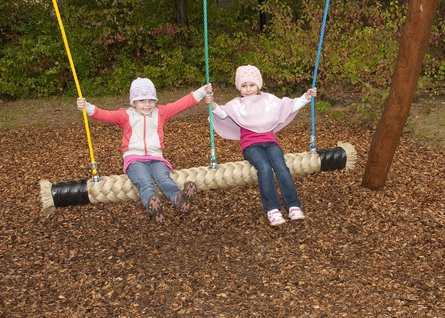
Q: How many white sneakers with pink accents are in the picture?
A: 2